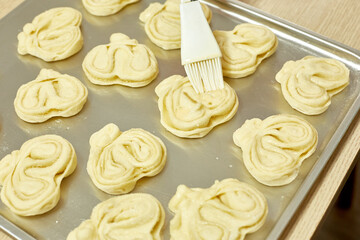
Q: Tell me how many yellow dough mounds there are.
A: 13